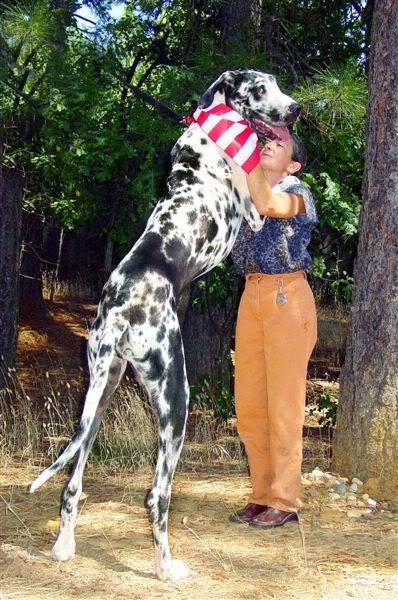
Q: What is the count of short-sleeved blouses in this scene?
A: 1